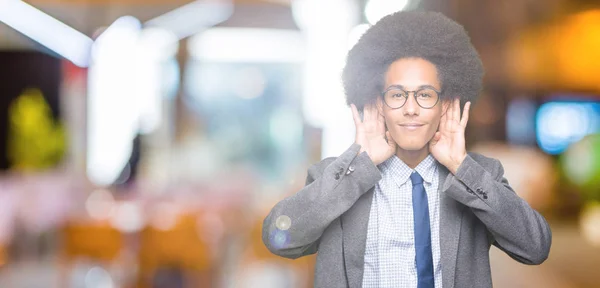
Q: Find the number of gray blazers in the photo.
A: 1